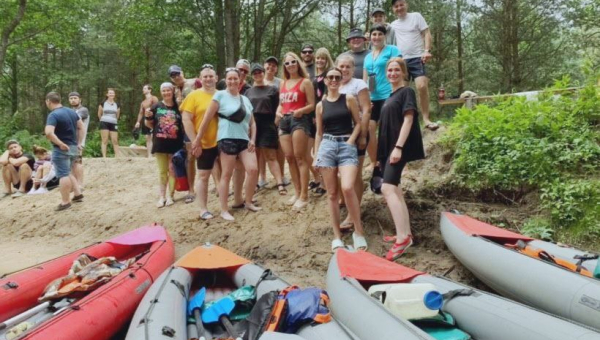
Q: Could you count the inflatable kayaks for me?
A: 4